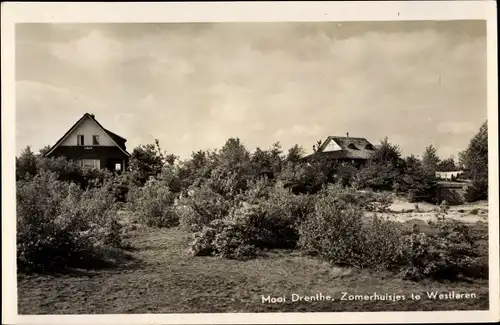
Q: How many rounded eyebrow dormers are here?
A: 2